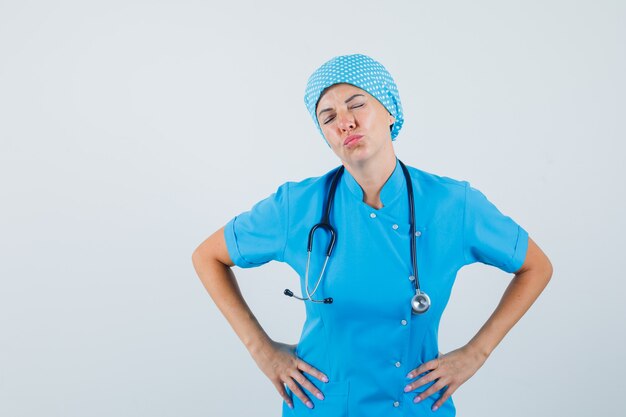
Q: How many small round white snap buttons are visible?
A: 7